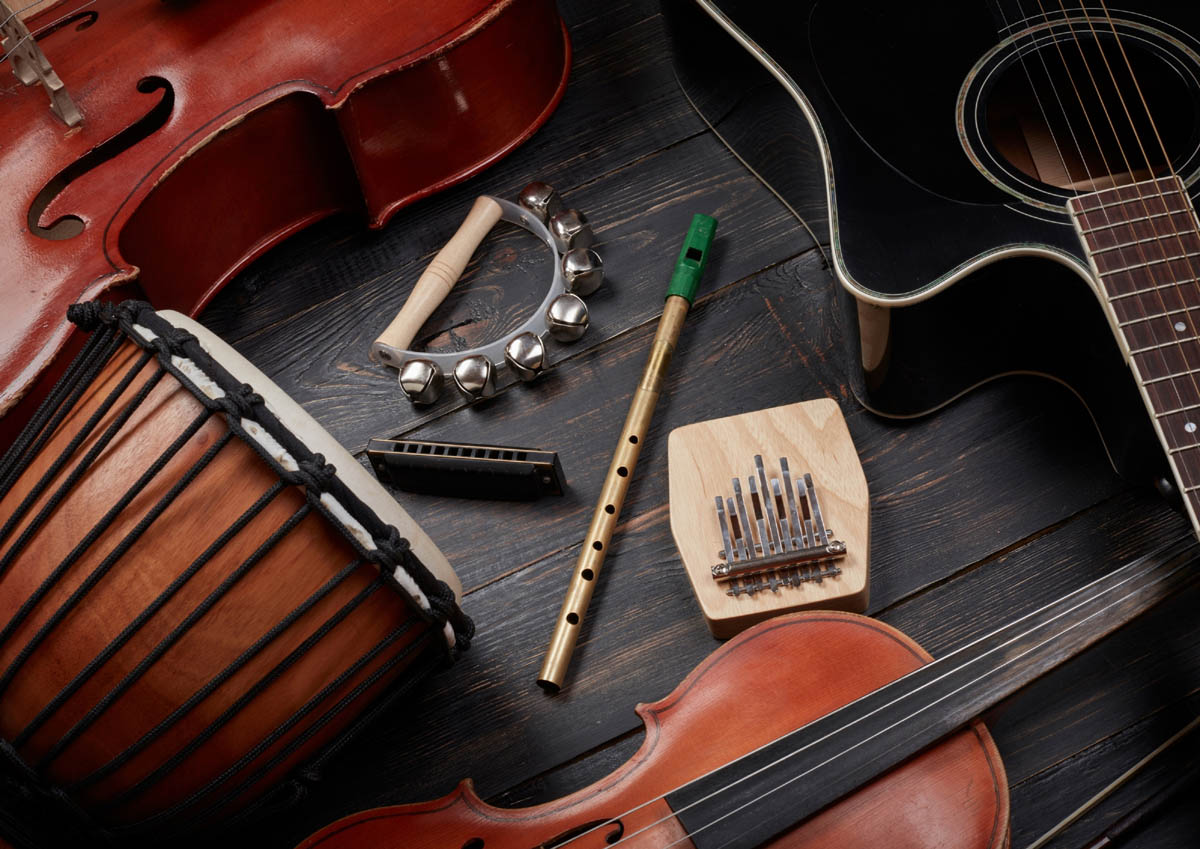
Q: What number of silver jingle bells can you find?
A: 7